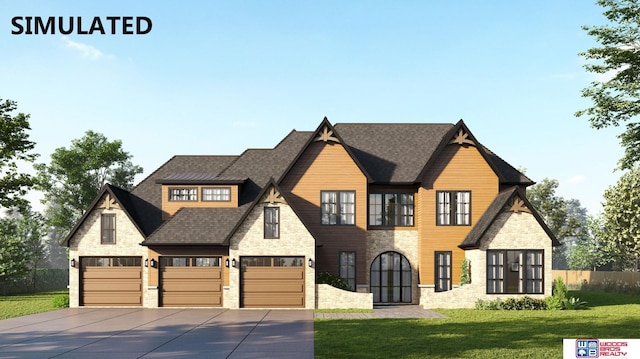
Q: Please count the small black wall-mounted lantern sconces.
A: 6